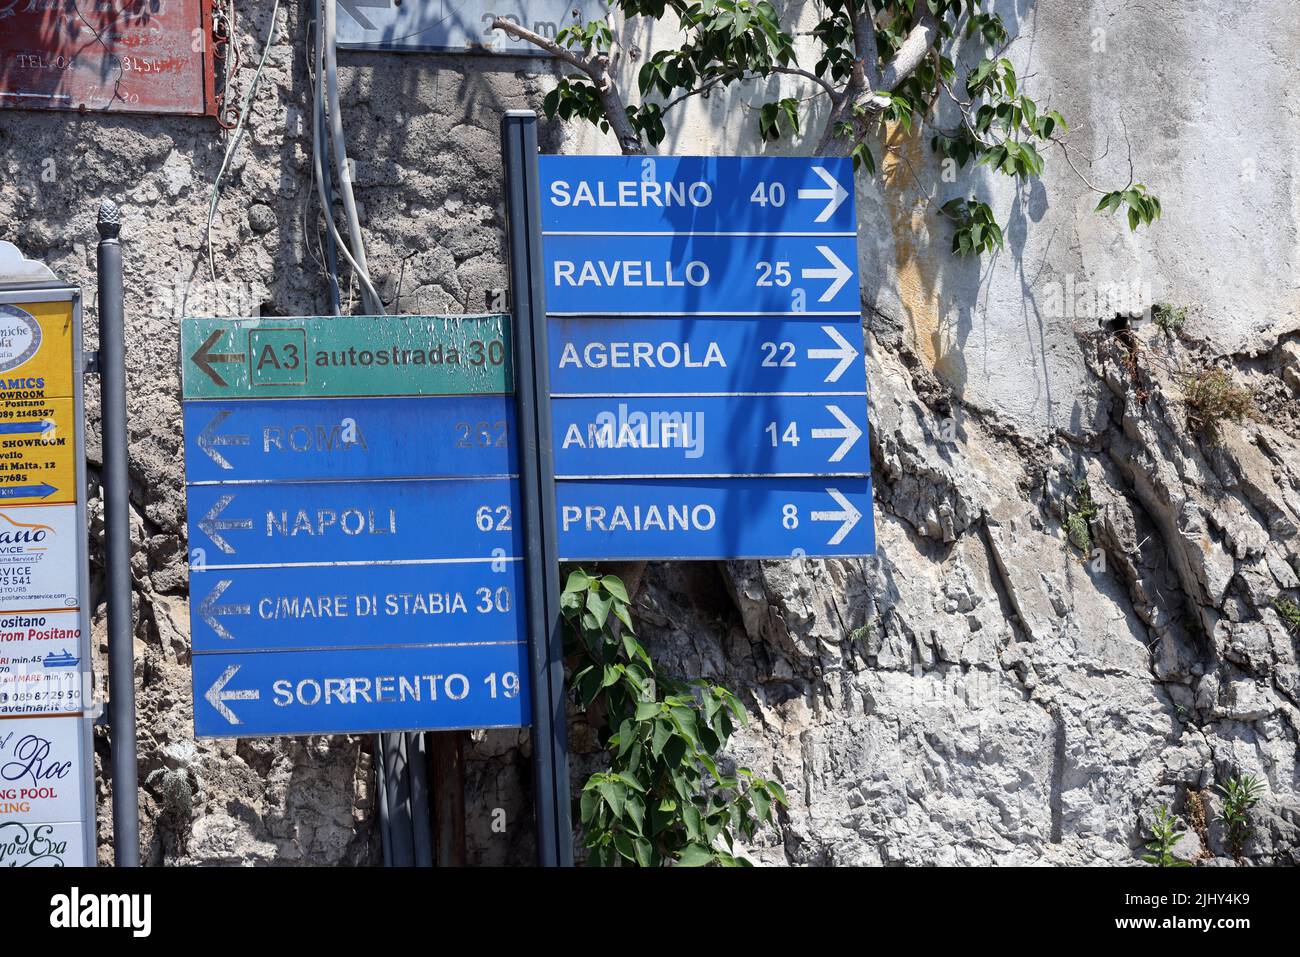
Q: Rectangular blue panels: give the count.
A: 9